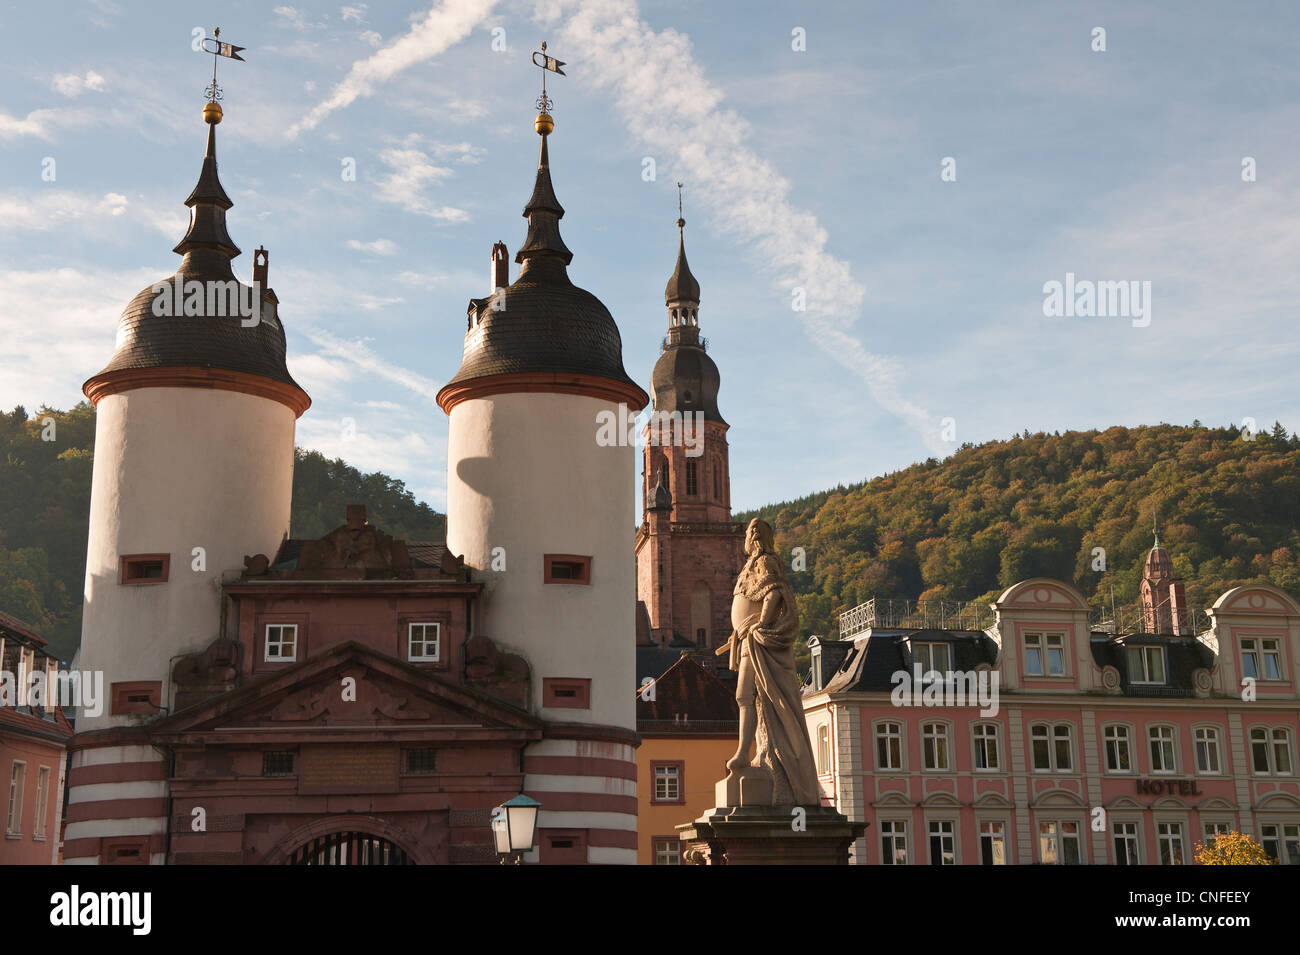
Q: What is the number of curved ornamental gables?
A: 2